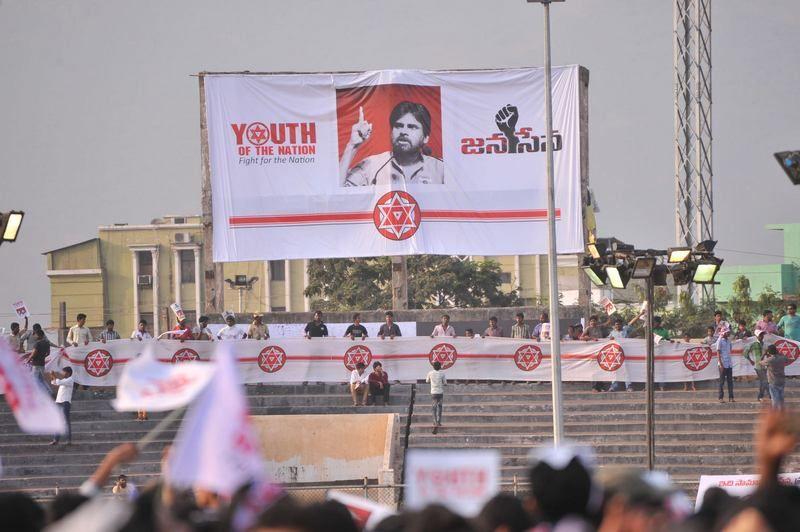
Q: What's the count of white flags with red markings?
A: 3